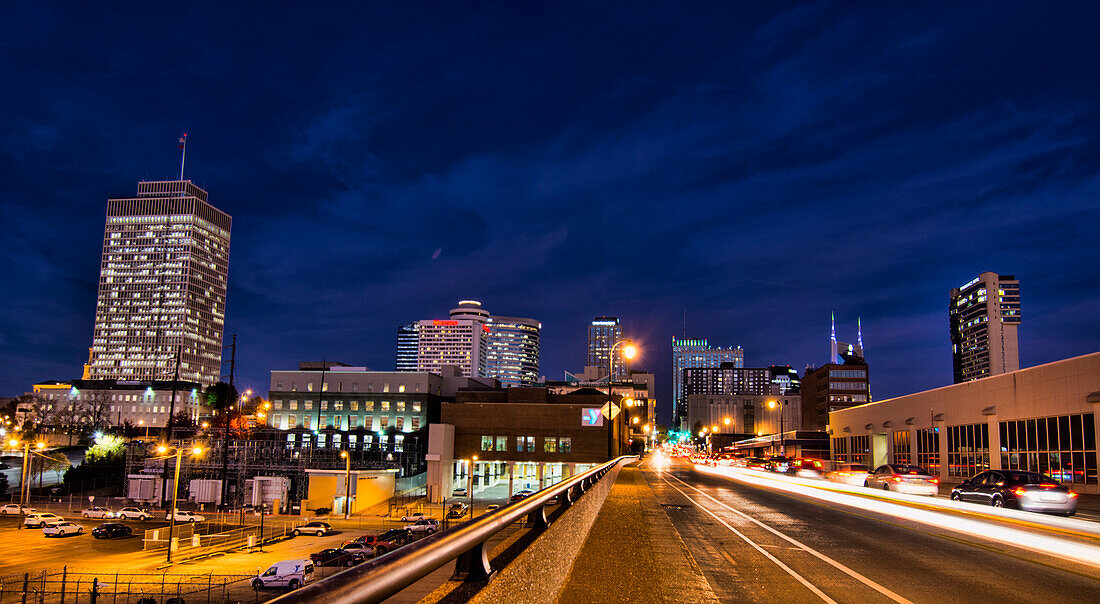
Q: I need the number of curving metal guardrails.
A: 1